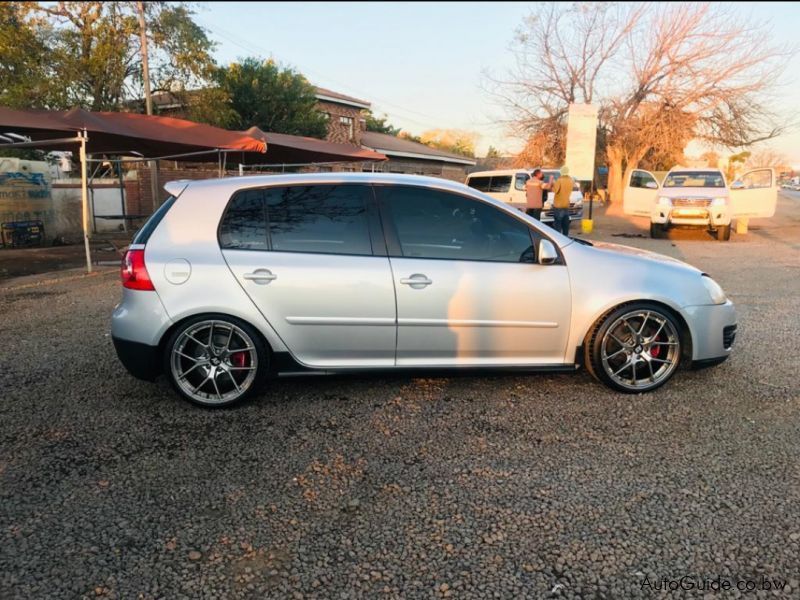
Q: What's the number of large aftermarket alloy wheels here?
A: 2